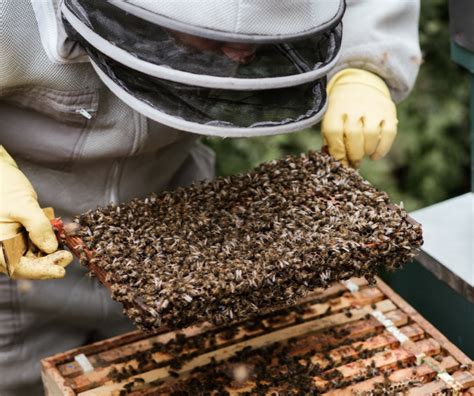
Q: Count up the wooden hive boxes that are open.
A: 1